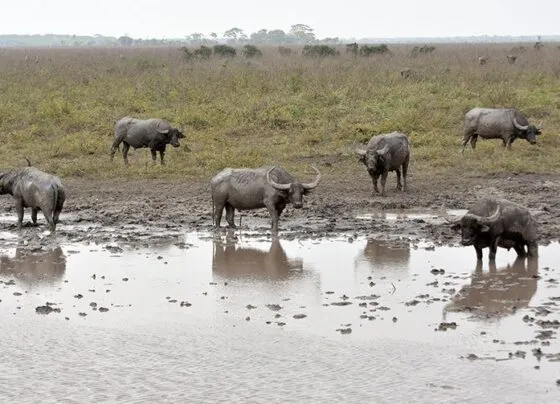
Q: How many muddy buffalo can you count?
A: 6